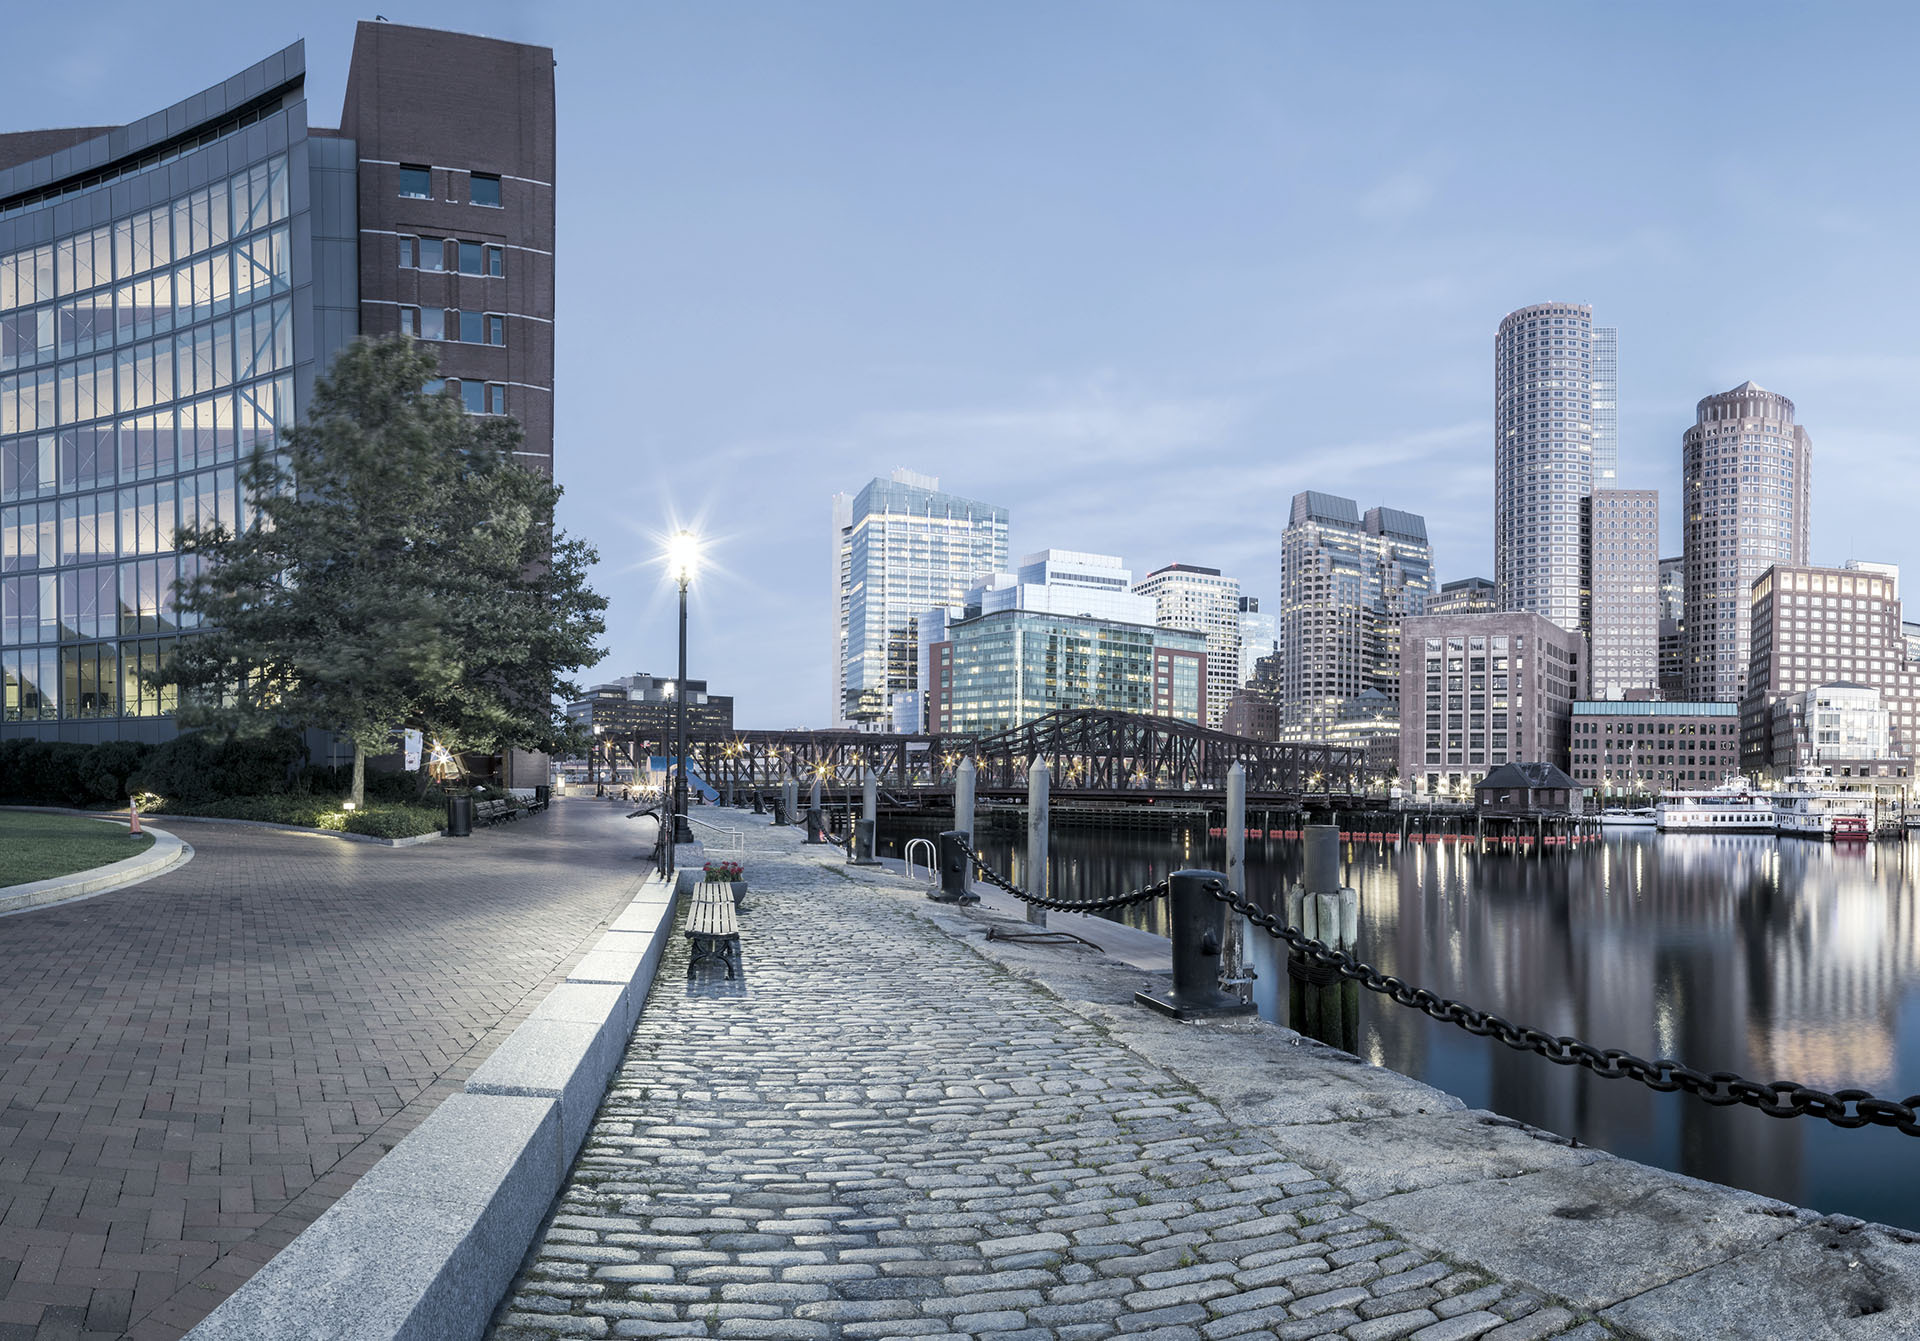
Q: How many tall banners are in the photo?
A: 1